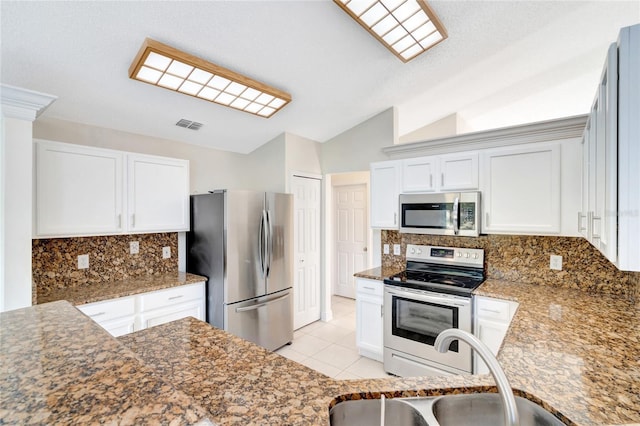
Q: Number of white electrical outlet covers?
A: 6